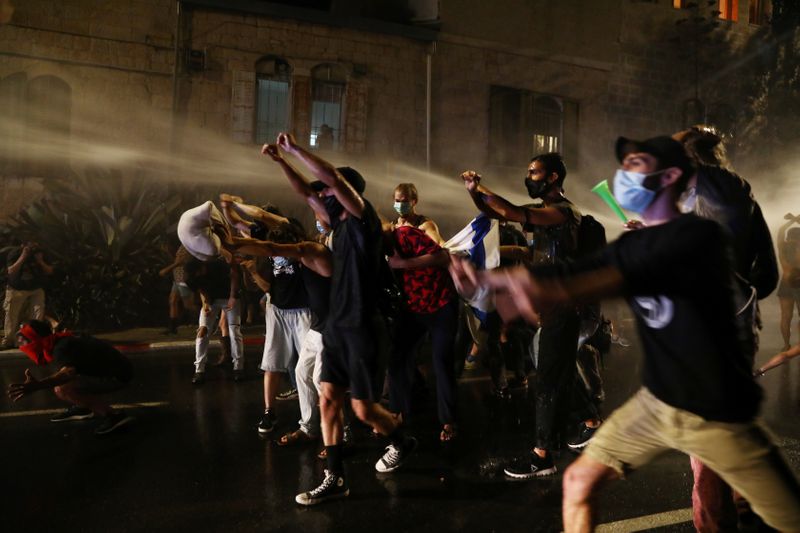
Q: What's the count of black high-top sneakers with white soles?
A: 2